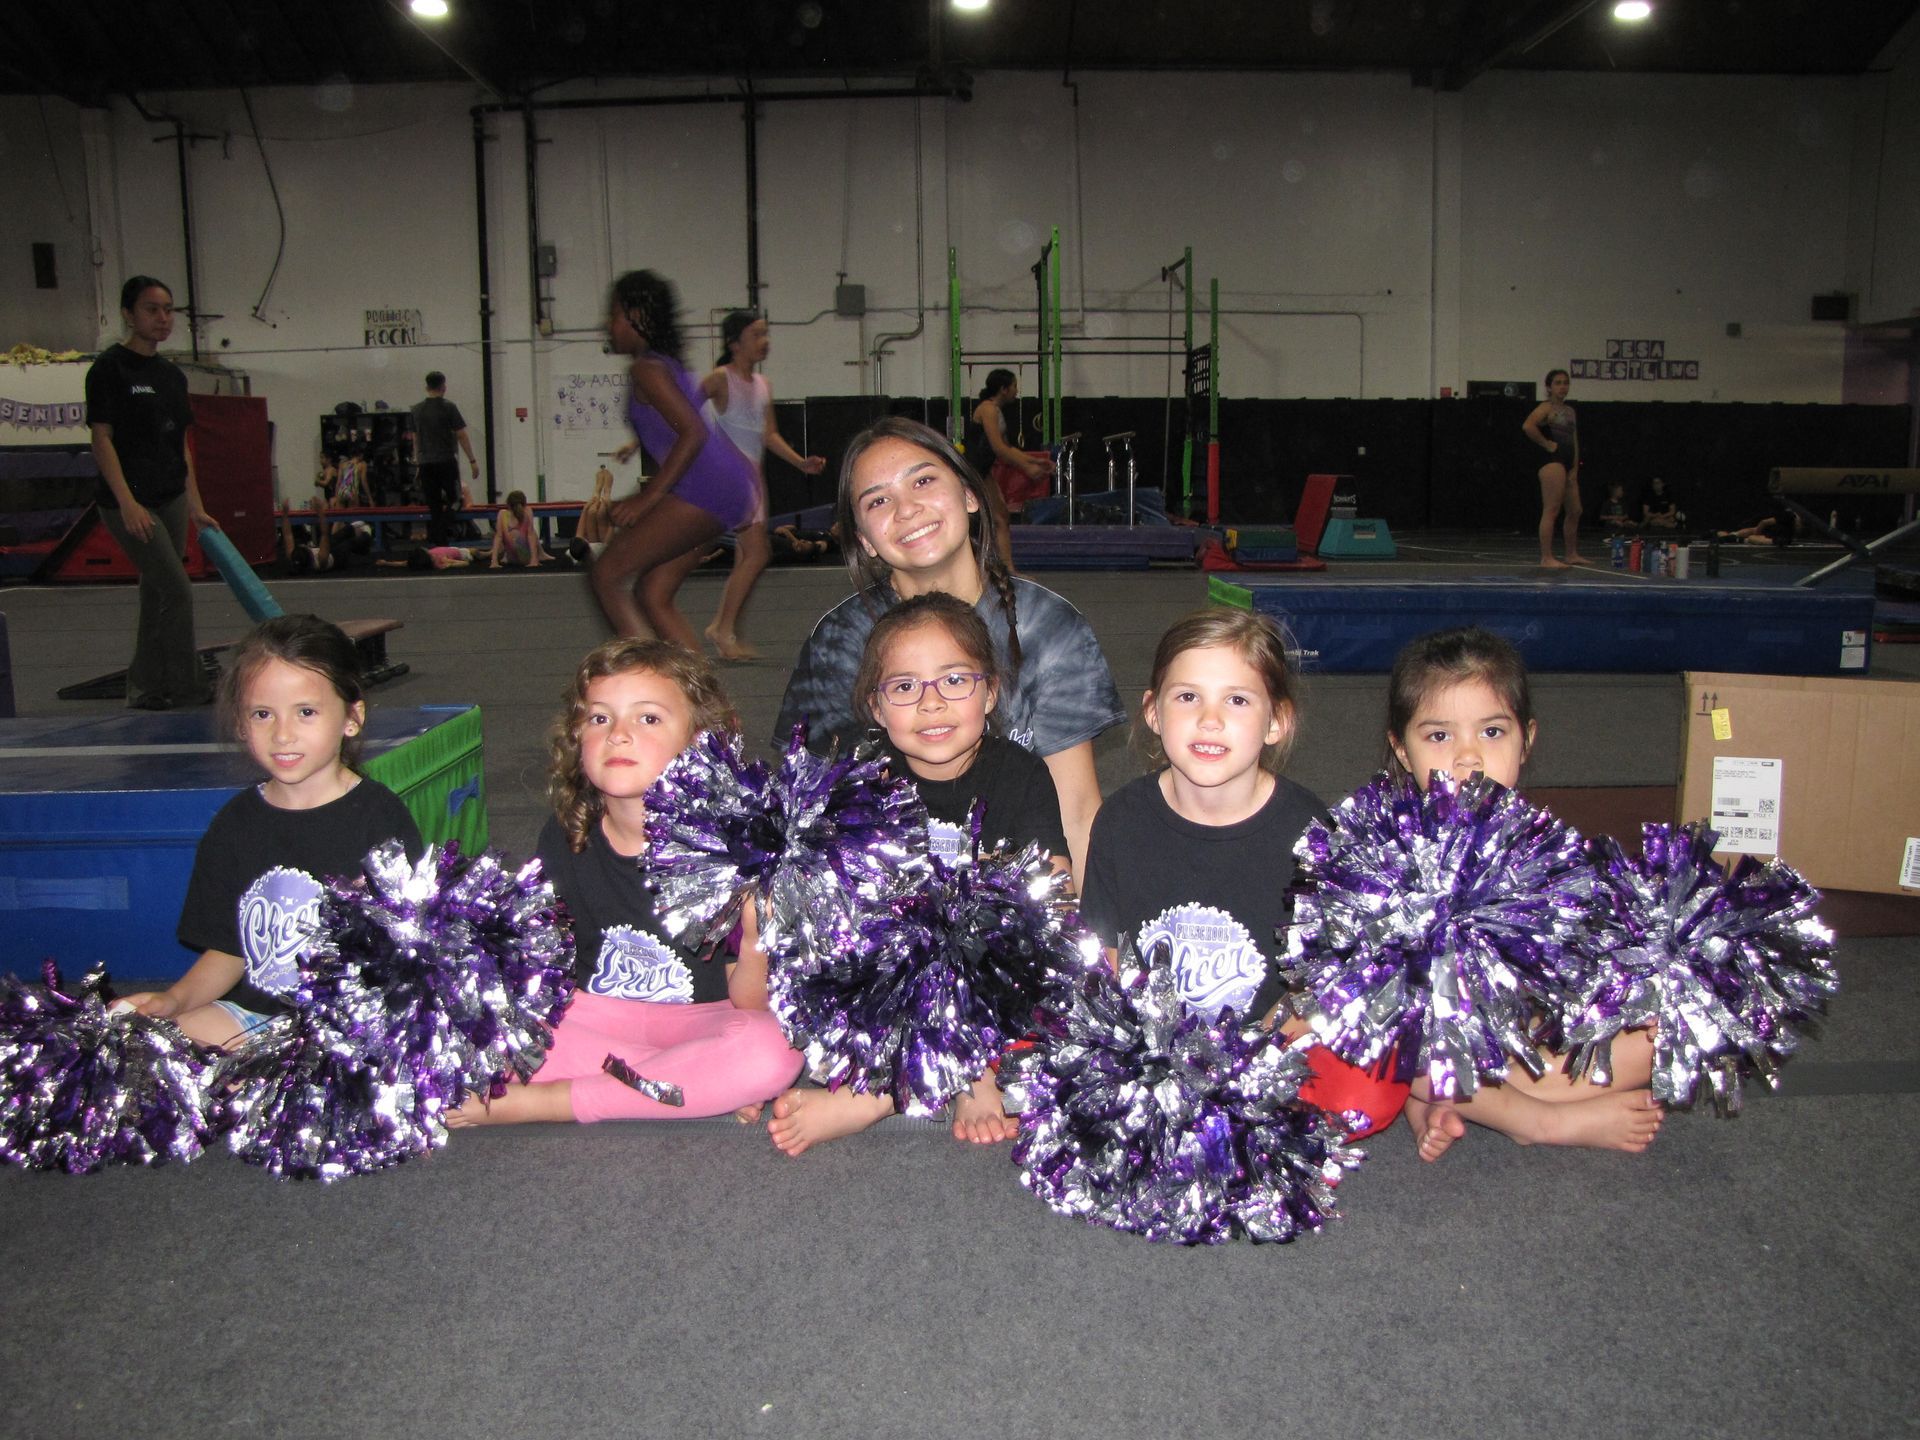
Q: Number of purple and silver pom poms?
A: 8